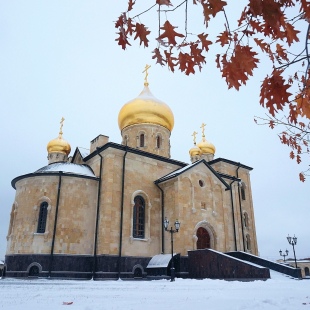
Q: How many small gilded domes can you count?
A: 3